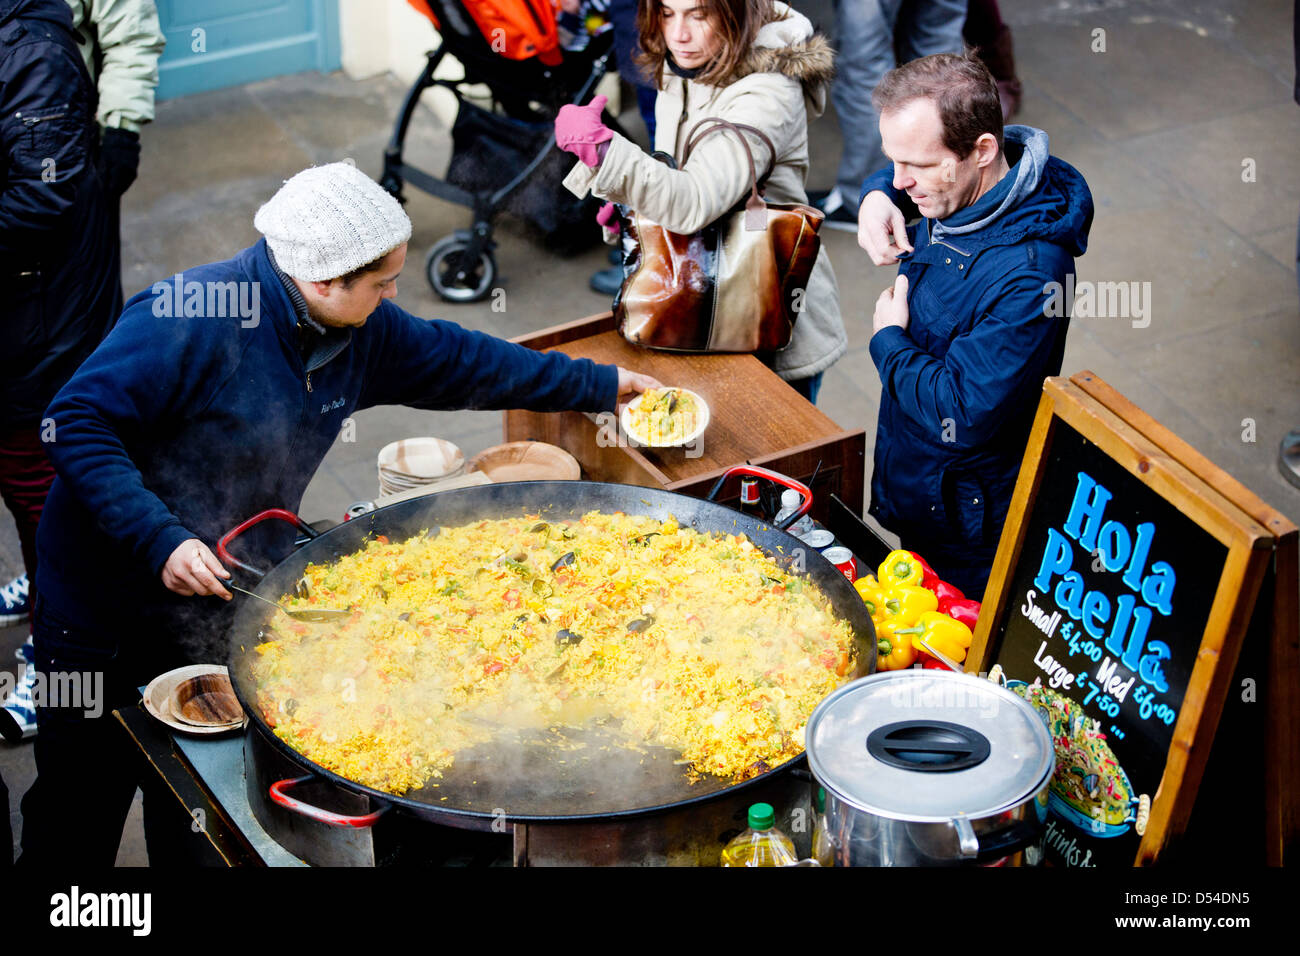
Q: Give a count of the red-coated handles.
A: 3